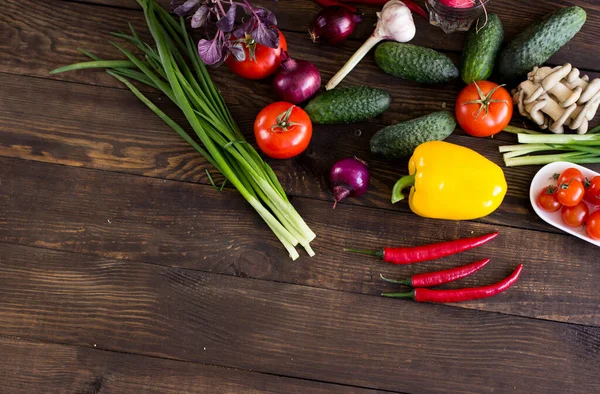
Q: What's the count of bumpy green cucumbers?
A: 5